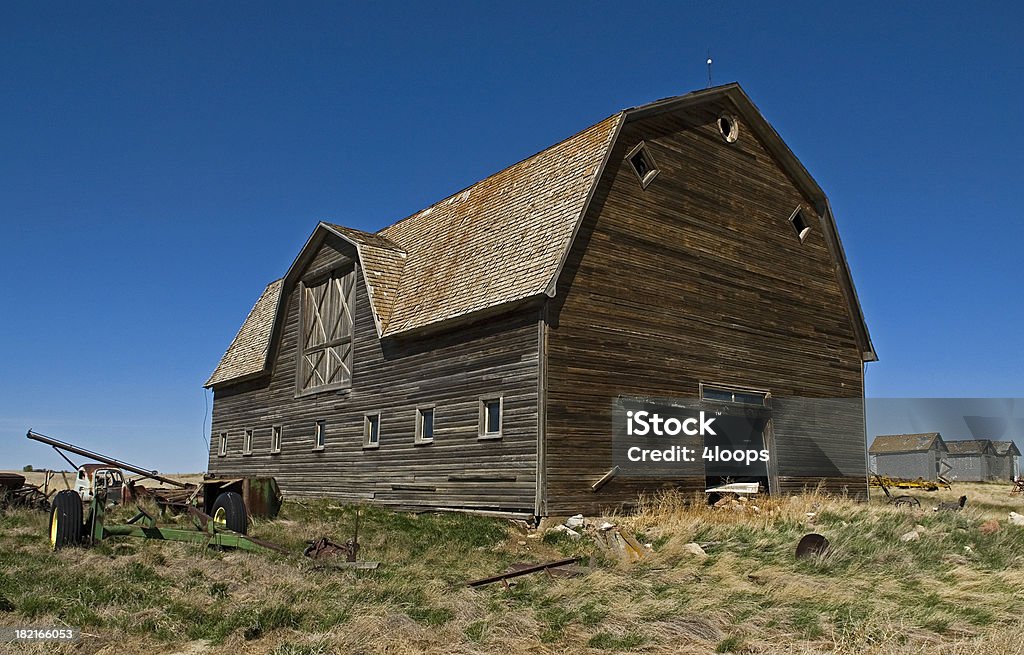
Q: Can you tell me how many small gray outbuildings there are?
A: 3